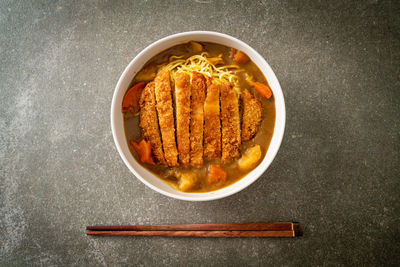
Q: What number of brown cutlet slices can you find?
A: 7